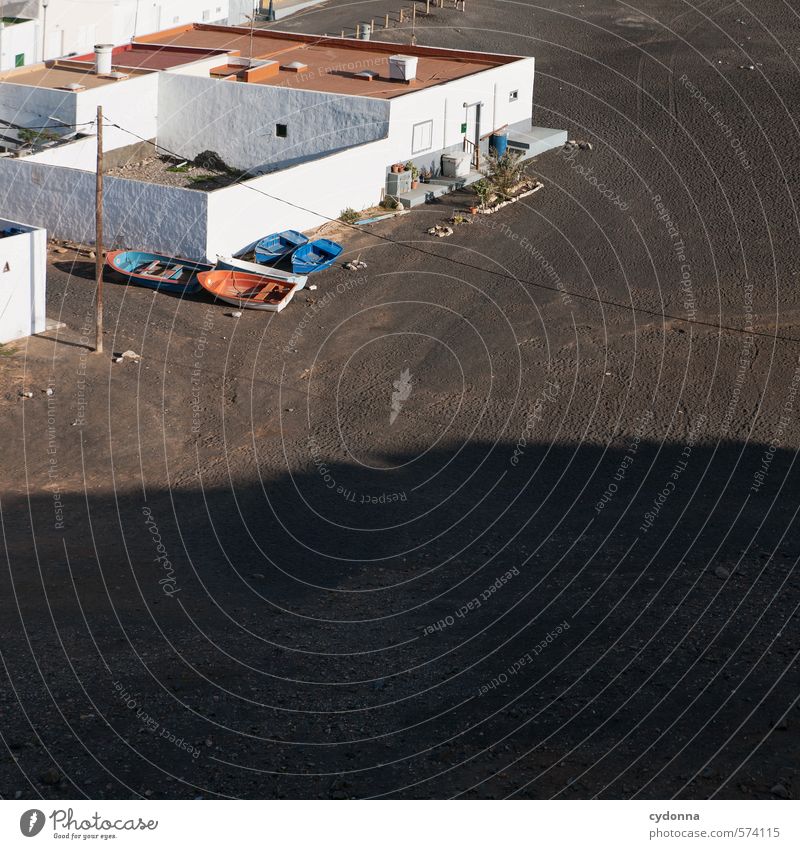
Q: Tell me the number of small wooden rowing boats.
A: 5